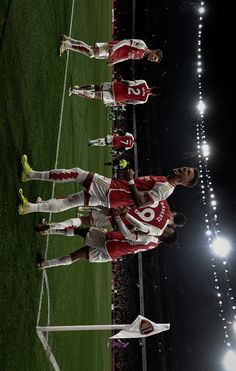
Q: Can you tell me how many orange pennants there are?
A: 0